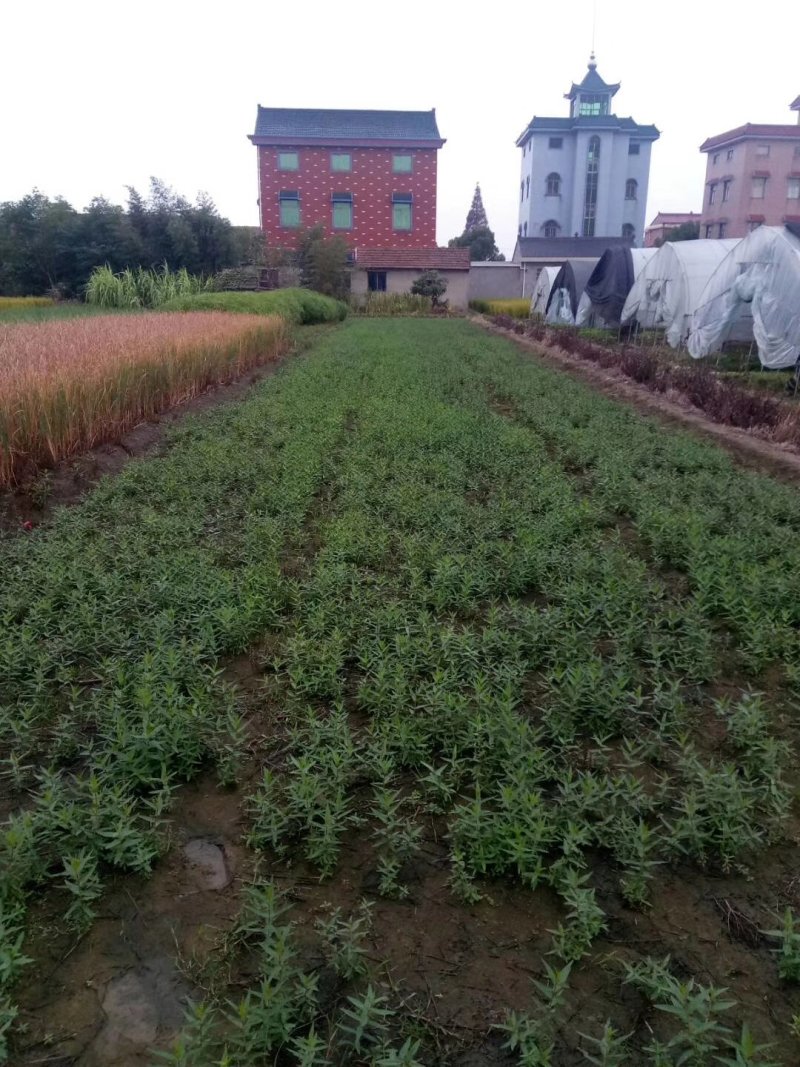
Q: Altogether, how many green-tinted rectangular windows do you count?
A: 6